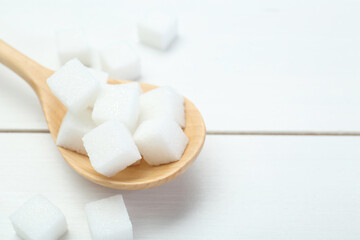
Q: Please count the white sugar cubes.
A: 12